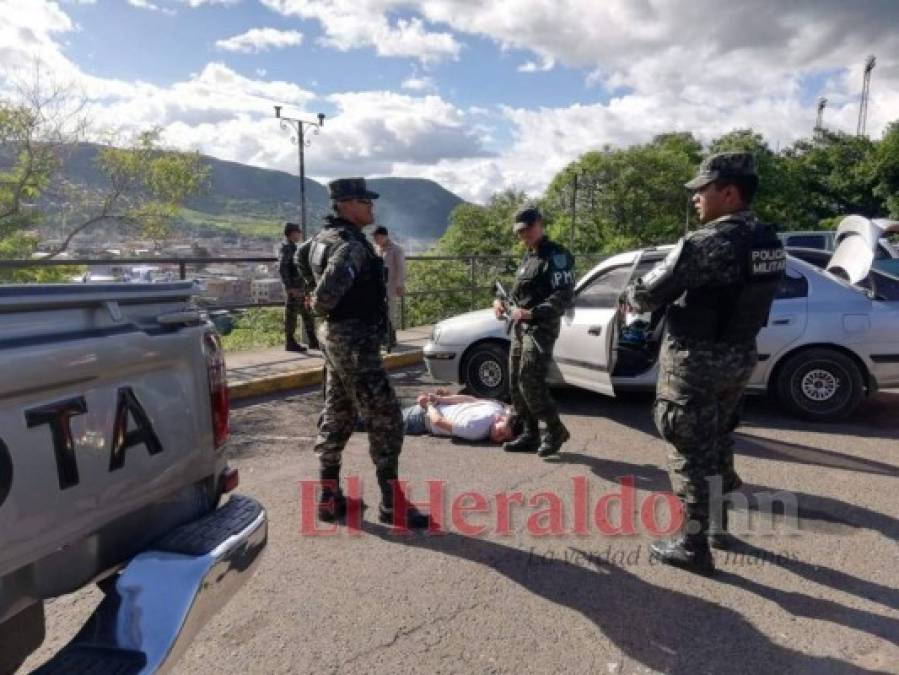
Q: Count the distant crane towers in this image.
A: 2